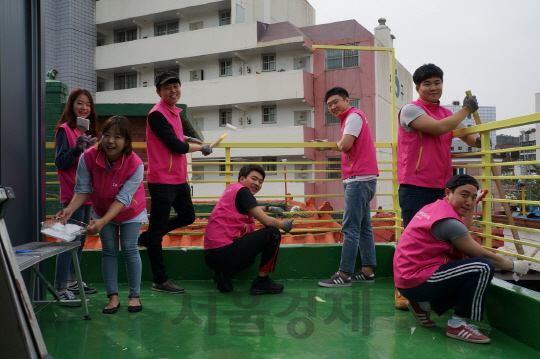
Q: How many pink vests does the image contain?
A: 7